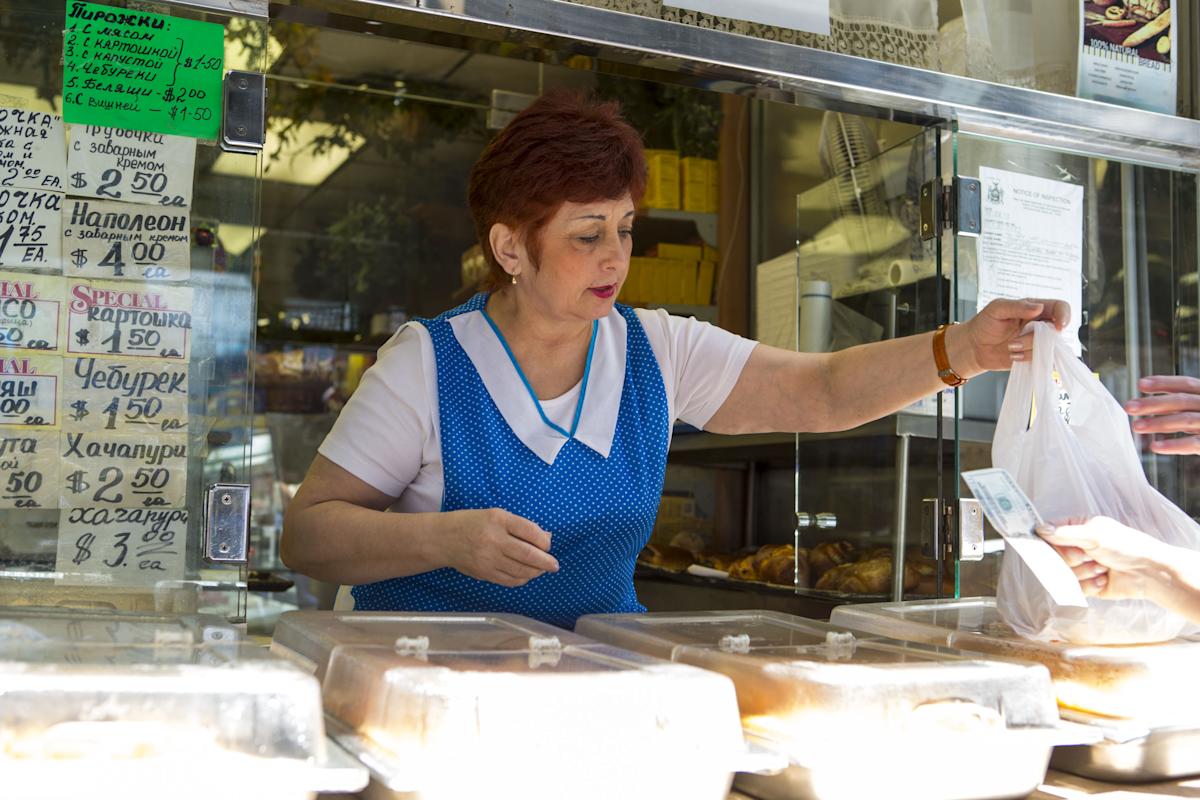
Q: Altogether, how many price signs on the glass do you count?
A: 12